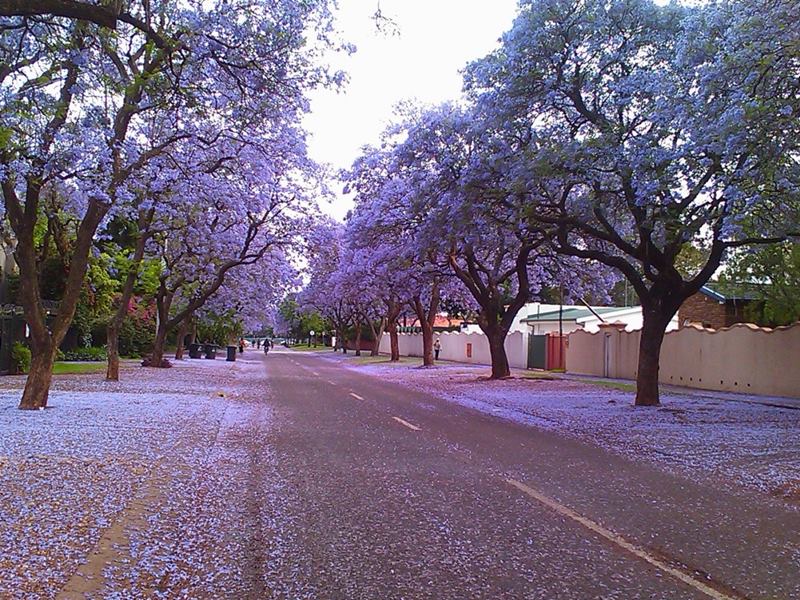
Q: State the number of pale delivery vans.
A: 0